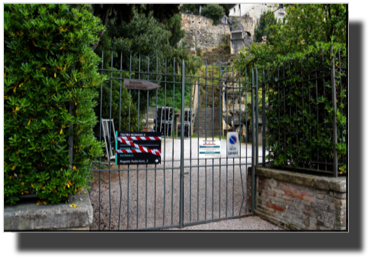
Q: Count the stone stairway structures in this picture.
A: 1